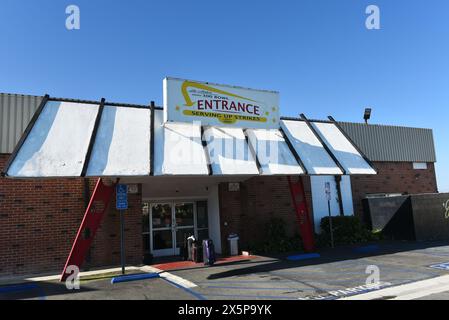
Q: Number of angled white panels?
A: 7